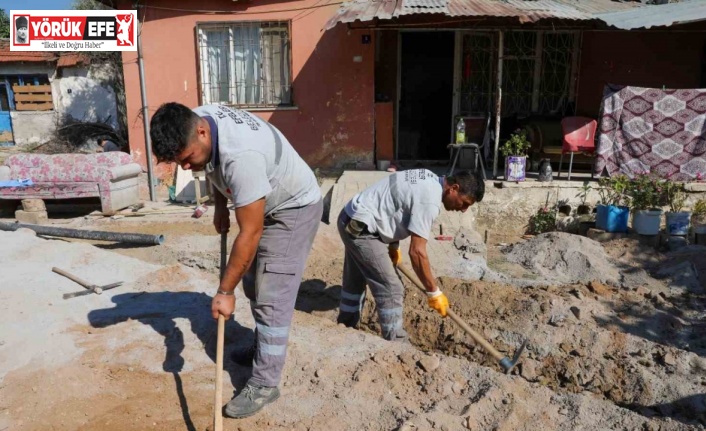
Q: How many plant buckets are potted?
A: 5